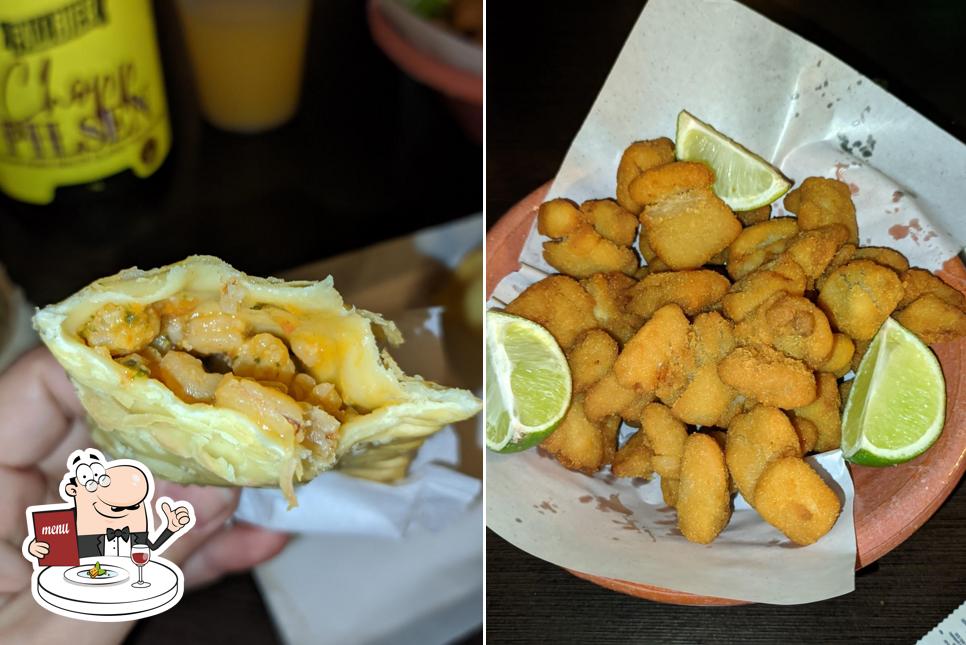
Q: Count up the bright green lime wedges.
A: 3